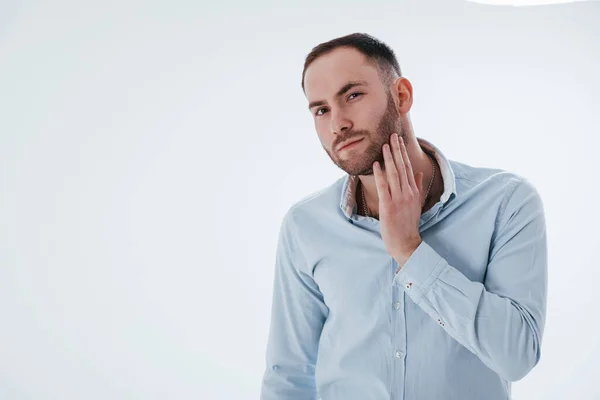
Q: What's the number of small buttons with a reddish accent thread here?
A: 2